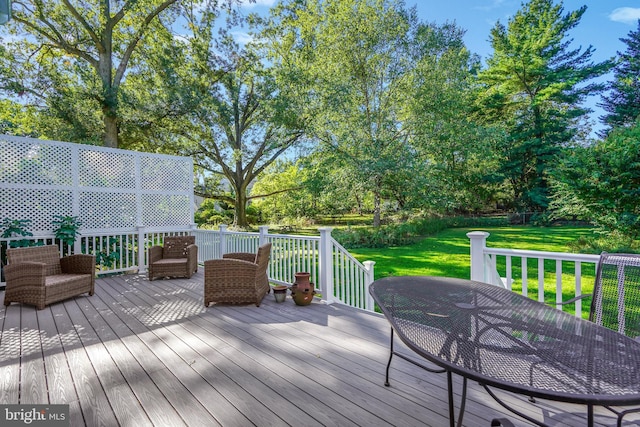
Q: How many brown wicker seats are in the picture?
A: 3